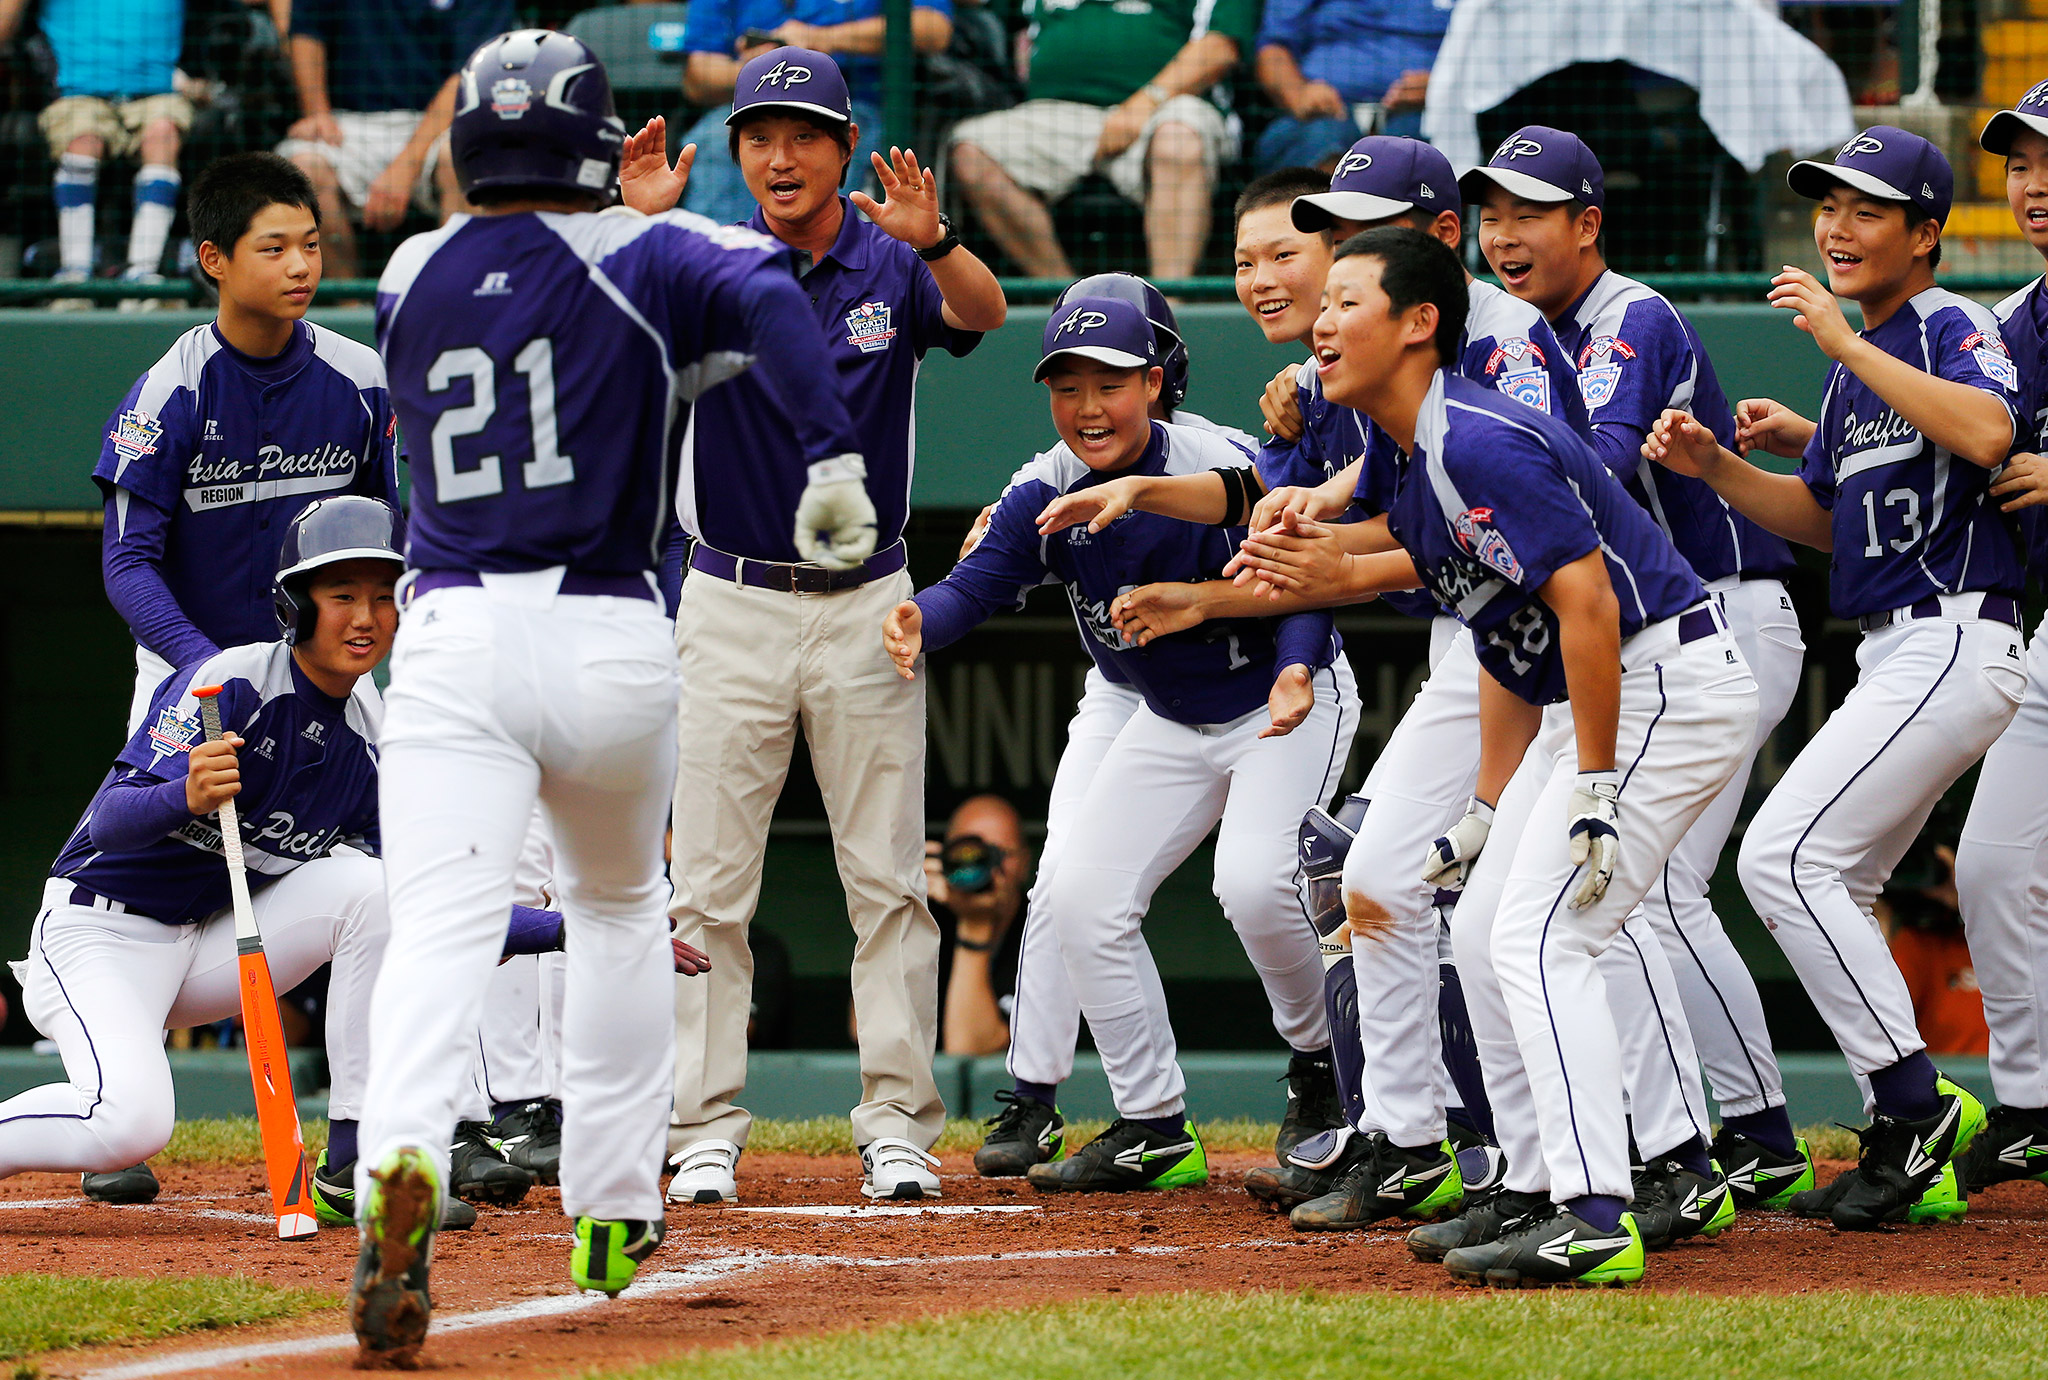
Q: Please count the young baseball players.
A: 11